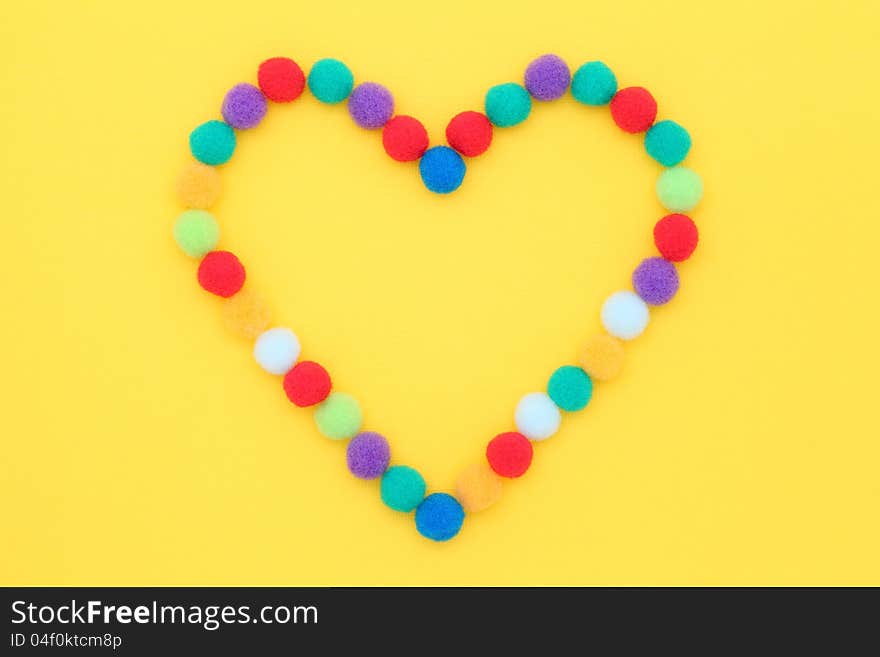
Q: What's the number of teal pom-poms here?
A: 7